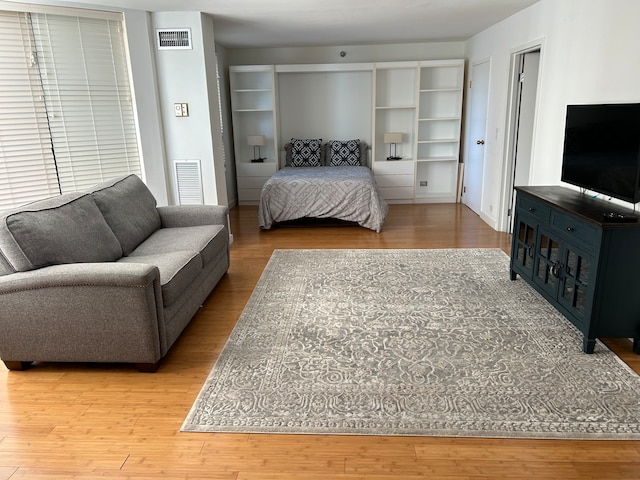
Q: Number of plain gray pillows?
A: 2